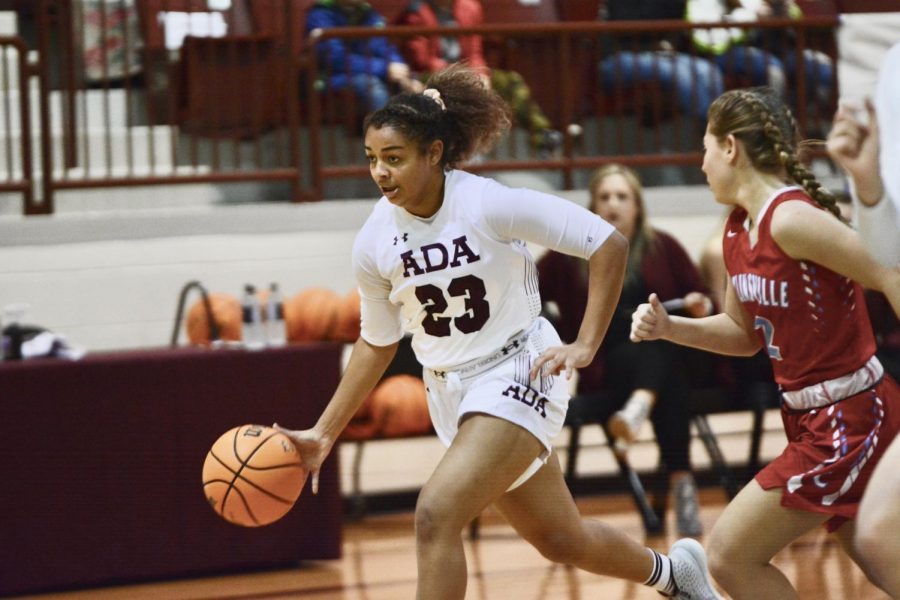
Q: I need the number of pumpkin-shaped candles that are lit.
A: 0